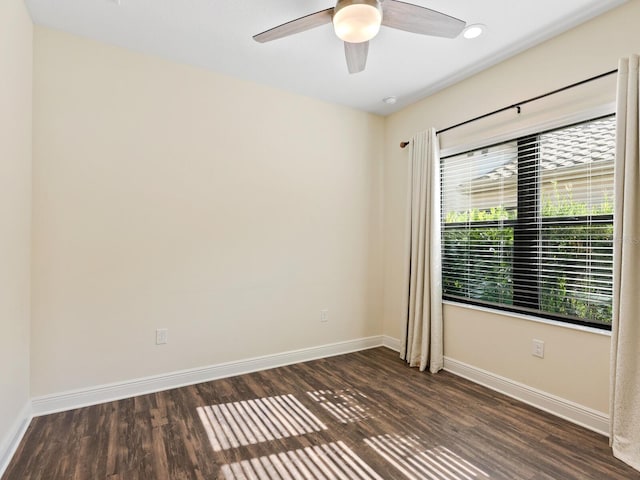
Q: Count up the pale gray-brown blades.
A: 3